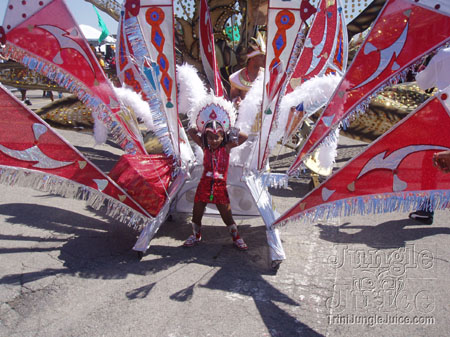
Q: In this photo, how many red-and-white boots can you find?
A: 2